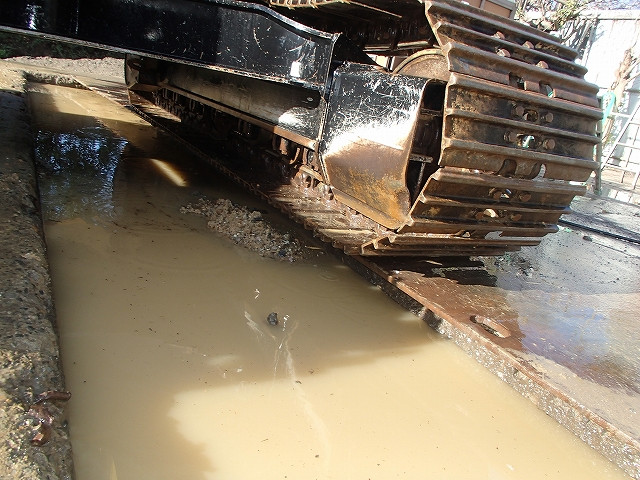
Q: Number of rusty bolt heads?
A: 12